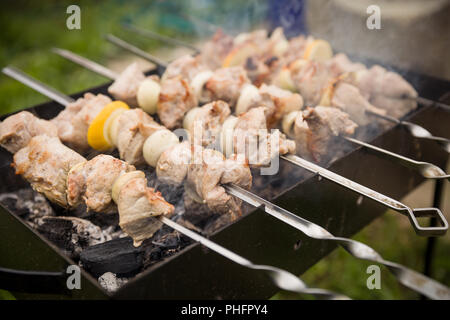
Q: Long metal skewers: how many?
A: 6